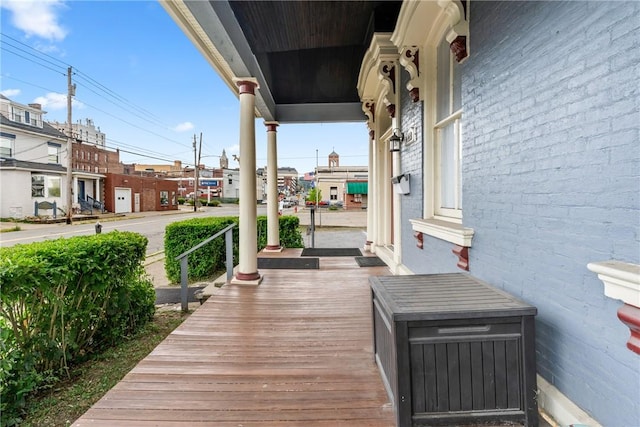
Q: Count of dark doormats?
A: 3